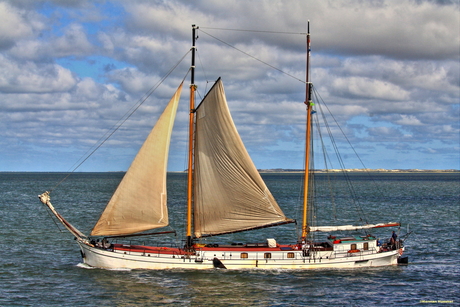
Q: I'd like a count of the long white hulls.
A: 1